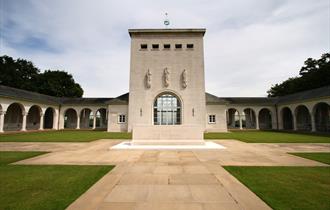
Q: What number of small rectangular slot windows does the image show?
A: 5